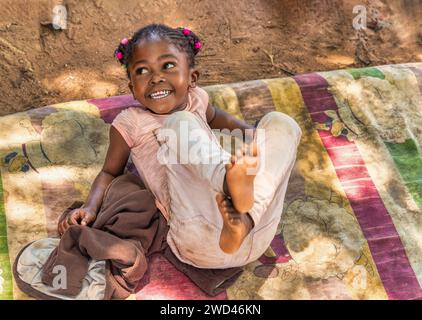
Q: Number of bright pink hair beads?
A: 4